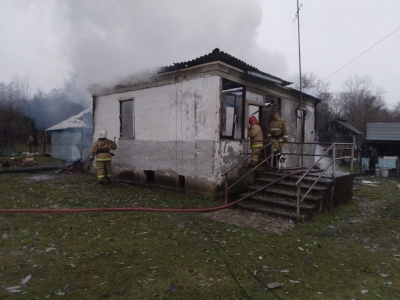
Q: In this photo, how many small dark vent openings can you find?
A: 2